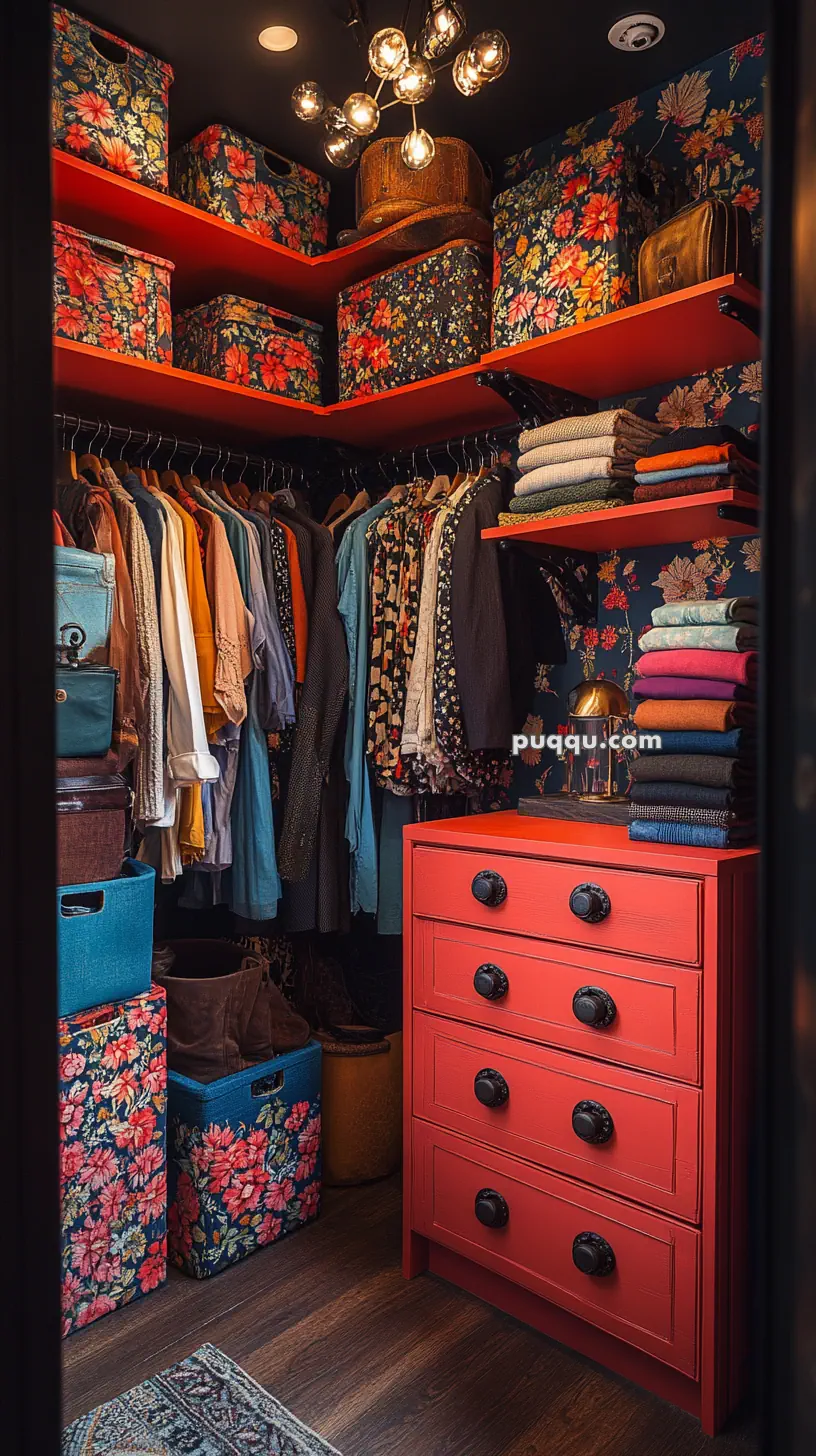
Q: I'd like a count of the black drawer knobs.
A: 8